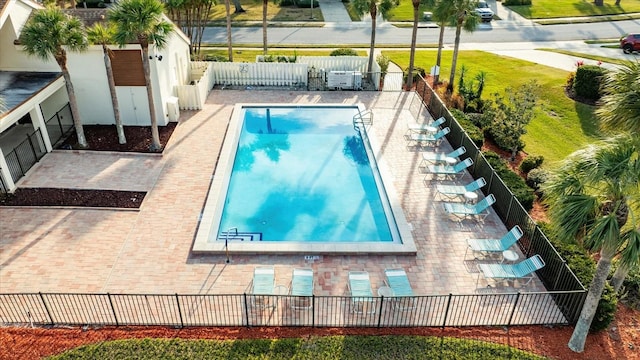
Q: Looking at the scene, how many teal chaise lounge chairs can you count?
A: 12